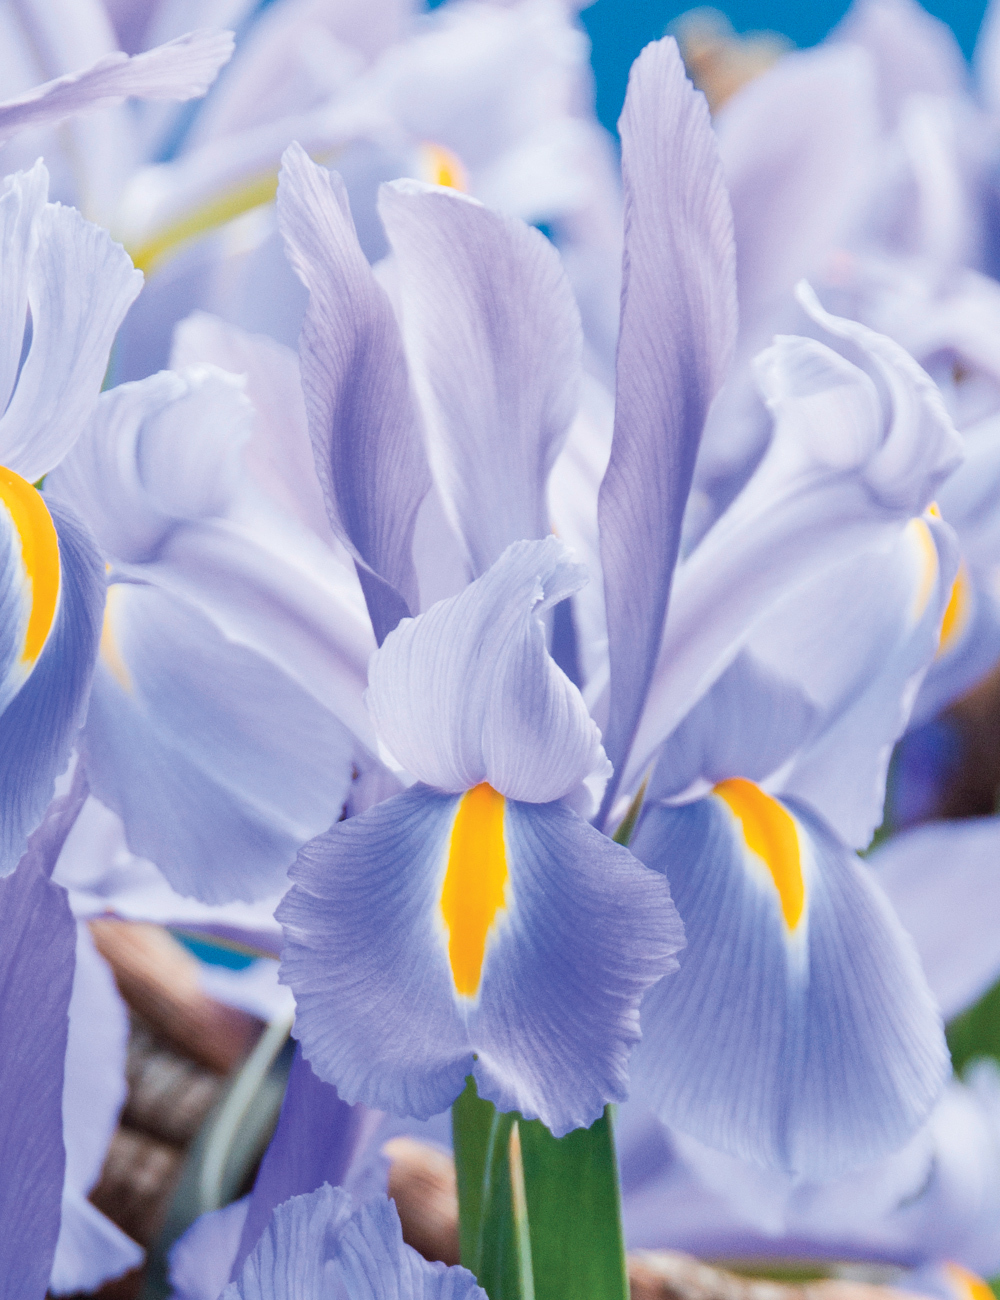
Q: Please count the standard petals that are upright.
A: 3